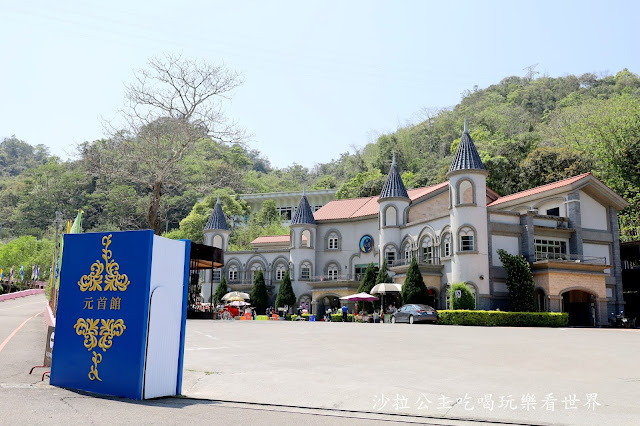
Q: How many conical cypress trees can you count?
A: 6